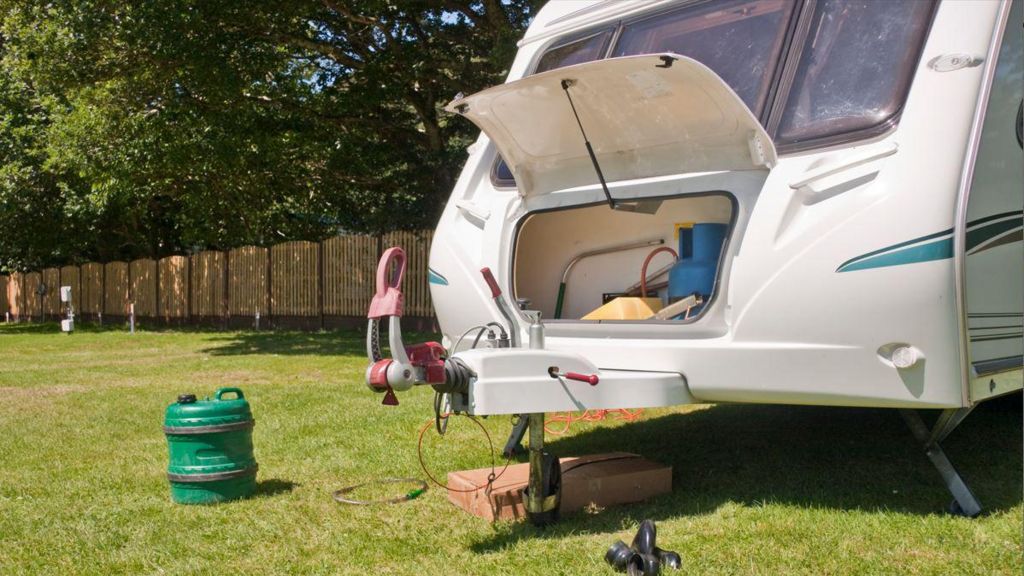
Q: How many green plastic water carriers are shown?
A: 1